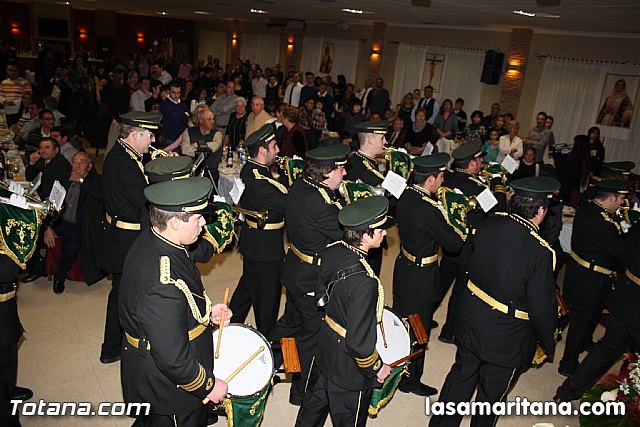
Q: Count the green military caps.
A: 12